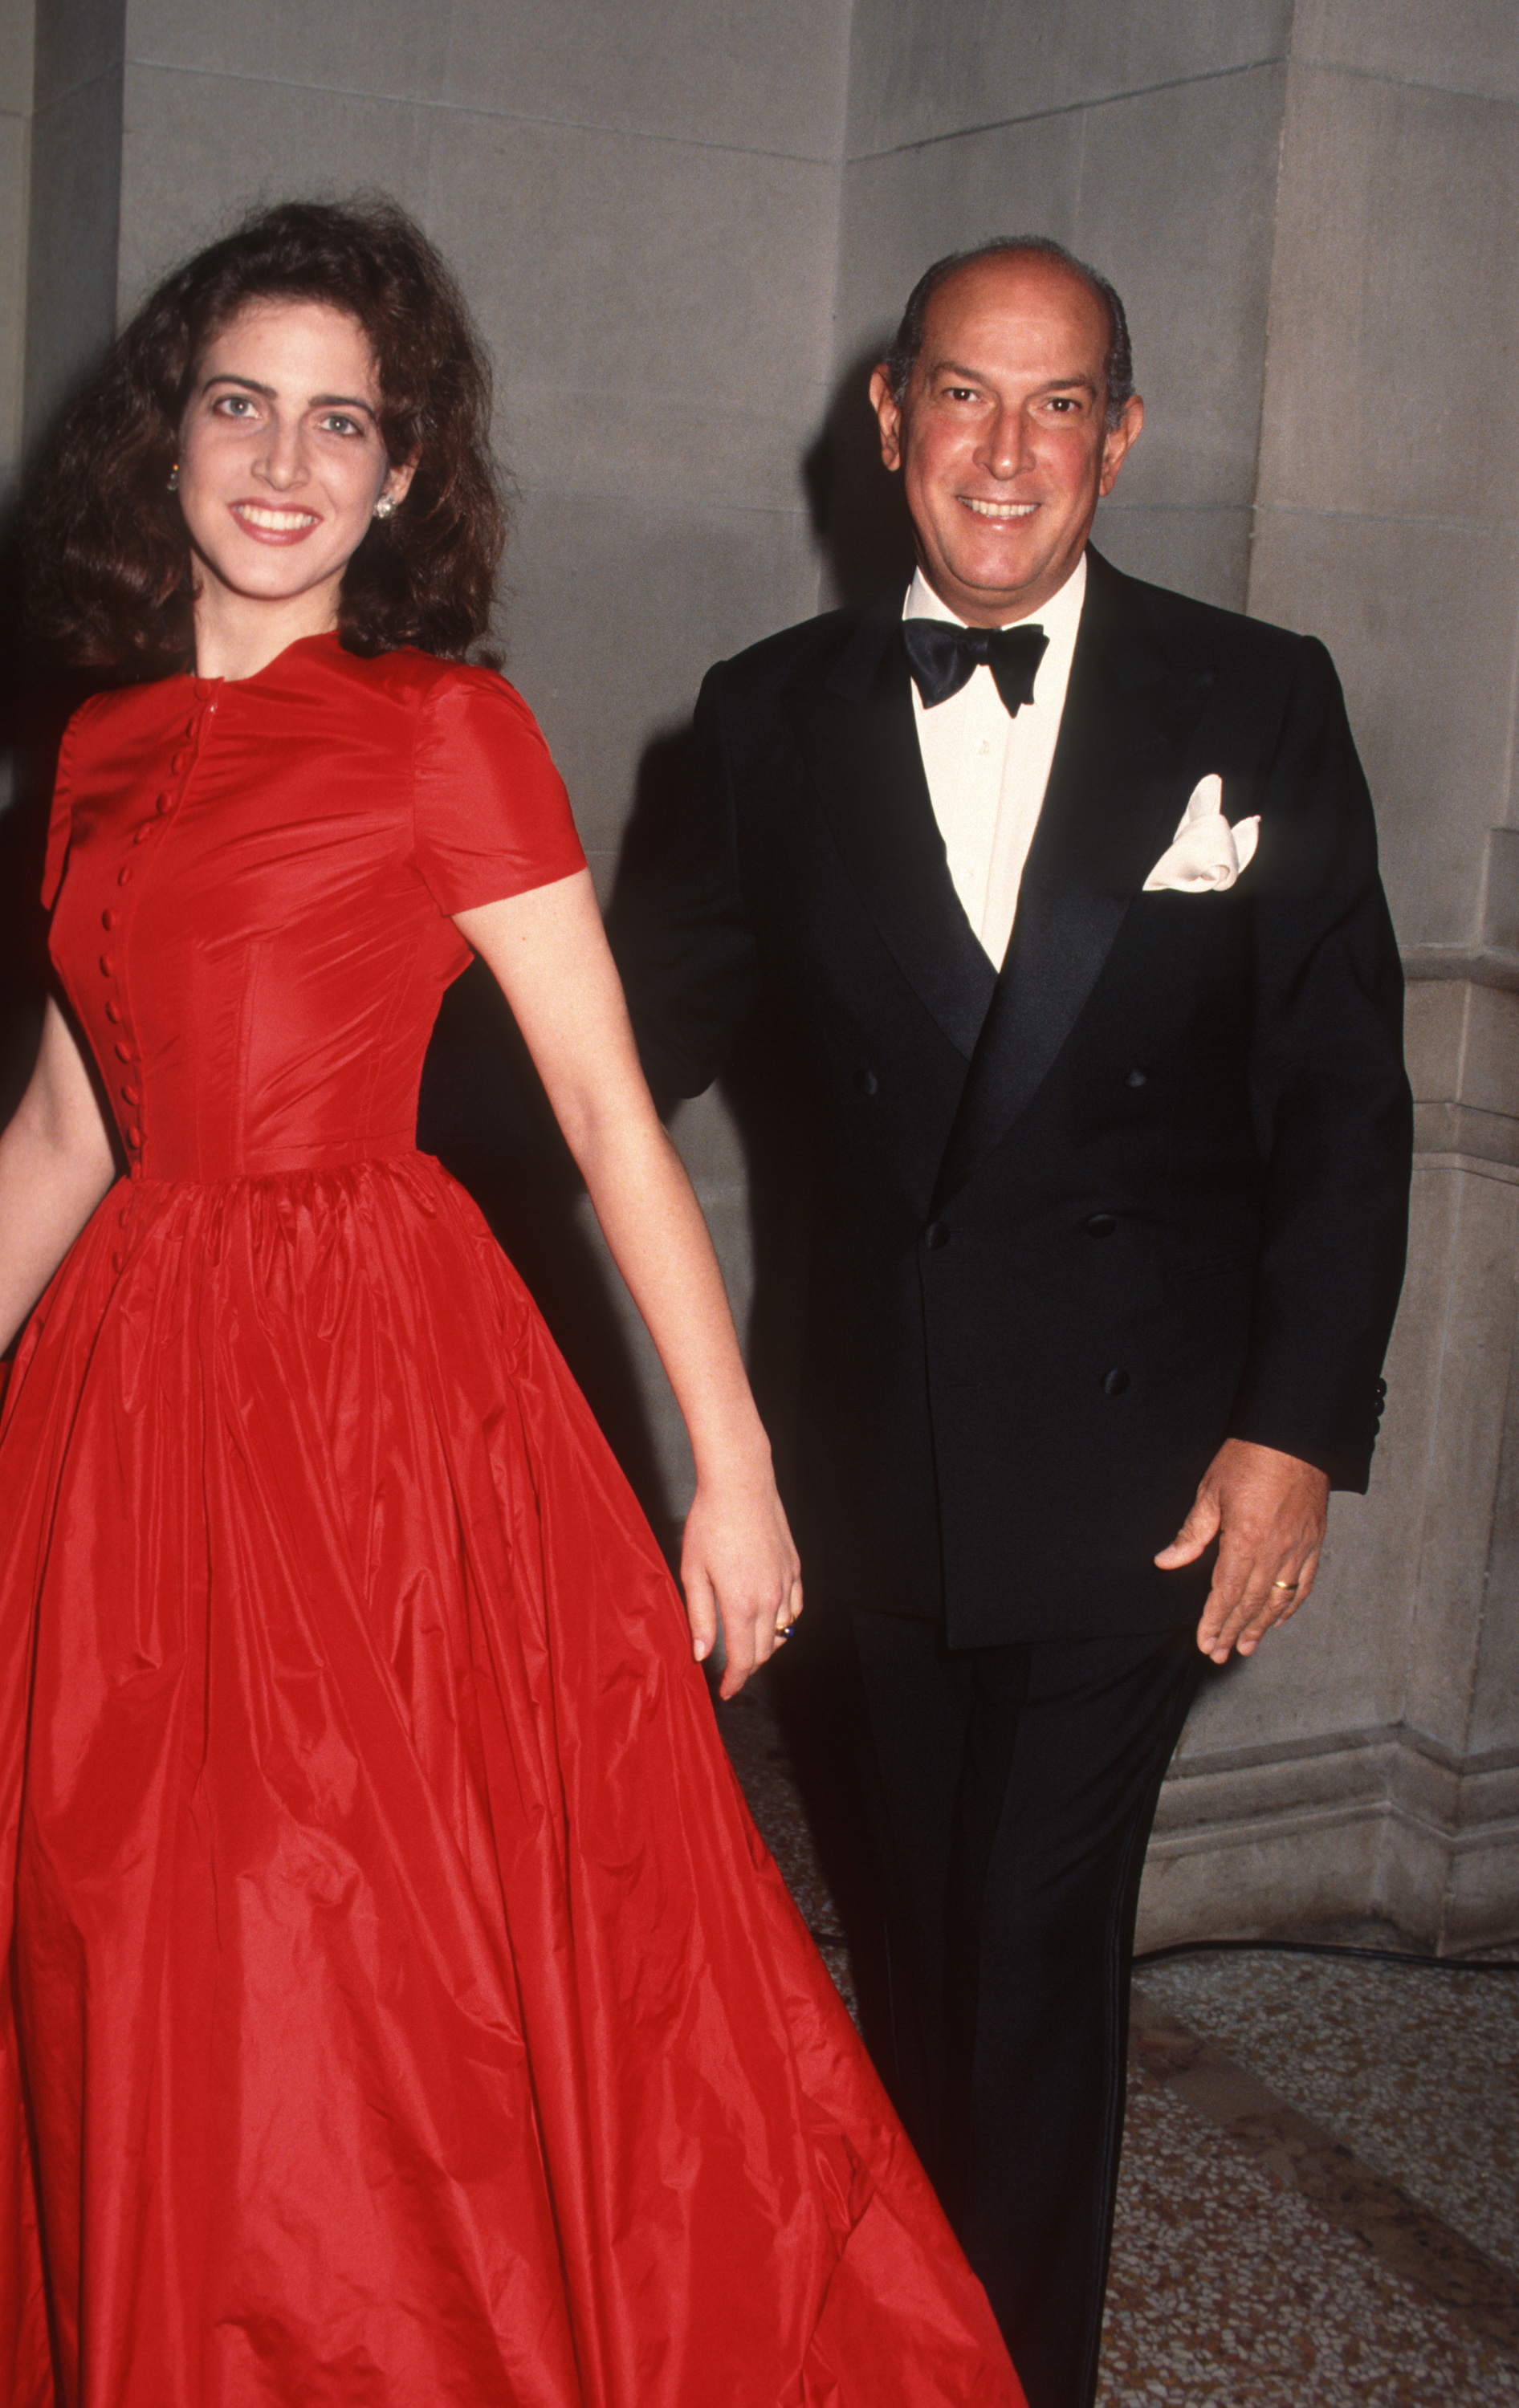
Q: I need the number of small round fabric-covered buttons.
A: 15